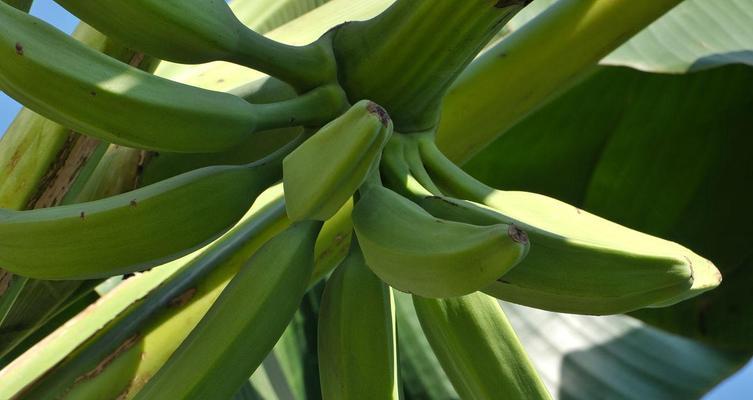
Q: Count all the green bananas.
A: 10